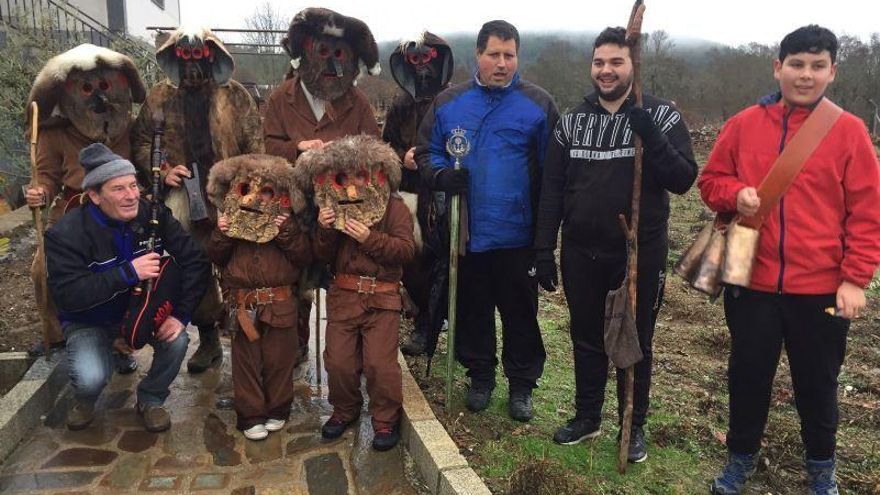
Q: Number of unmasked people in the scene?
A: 4